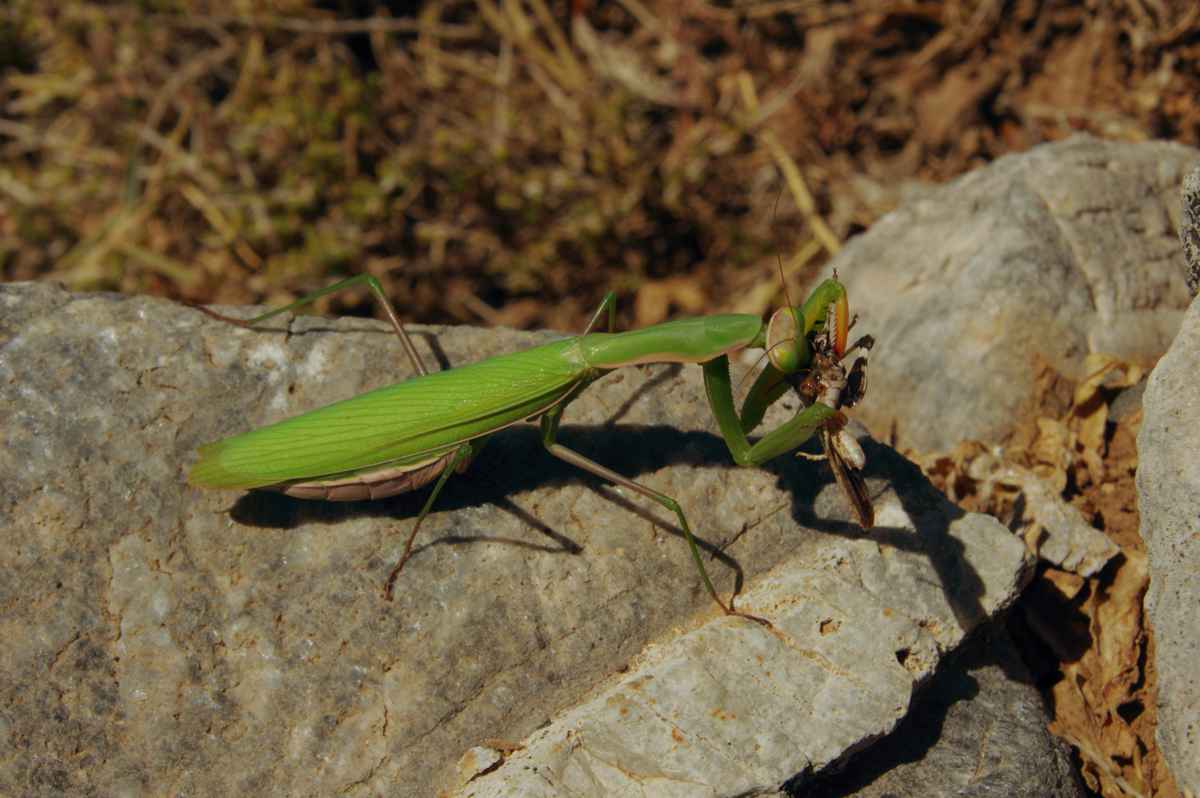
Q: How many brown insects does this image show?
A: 1